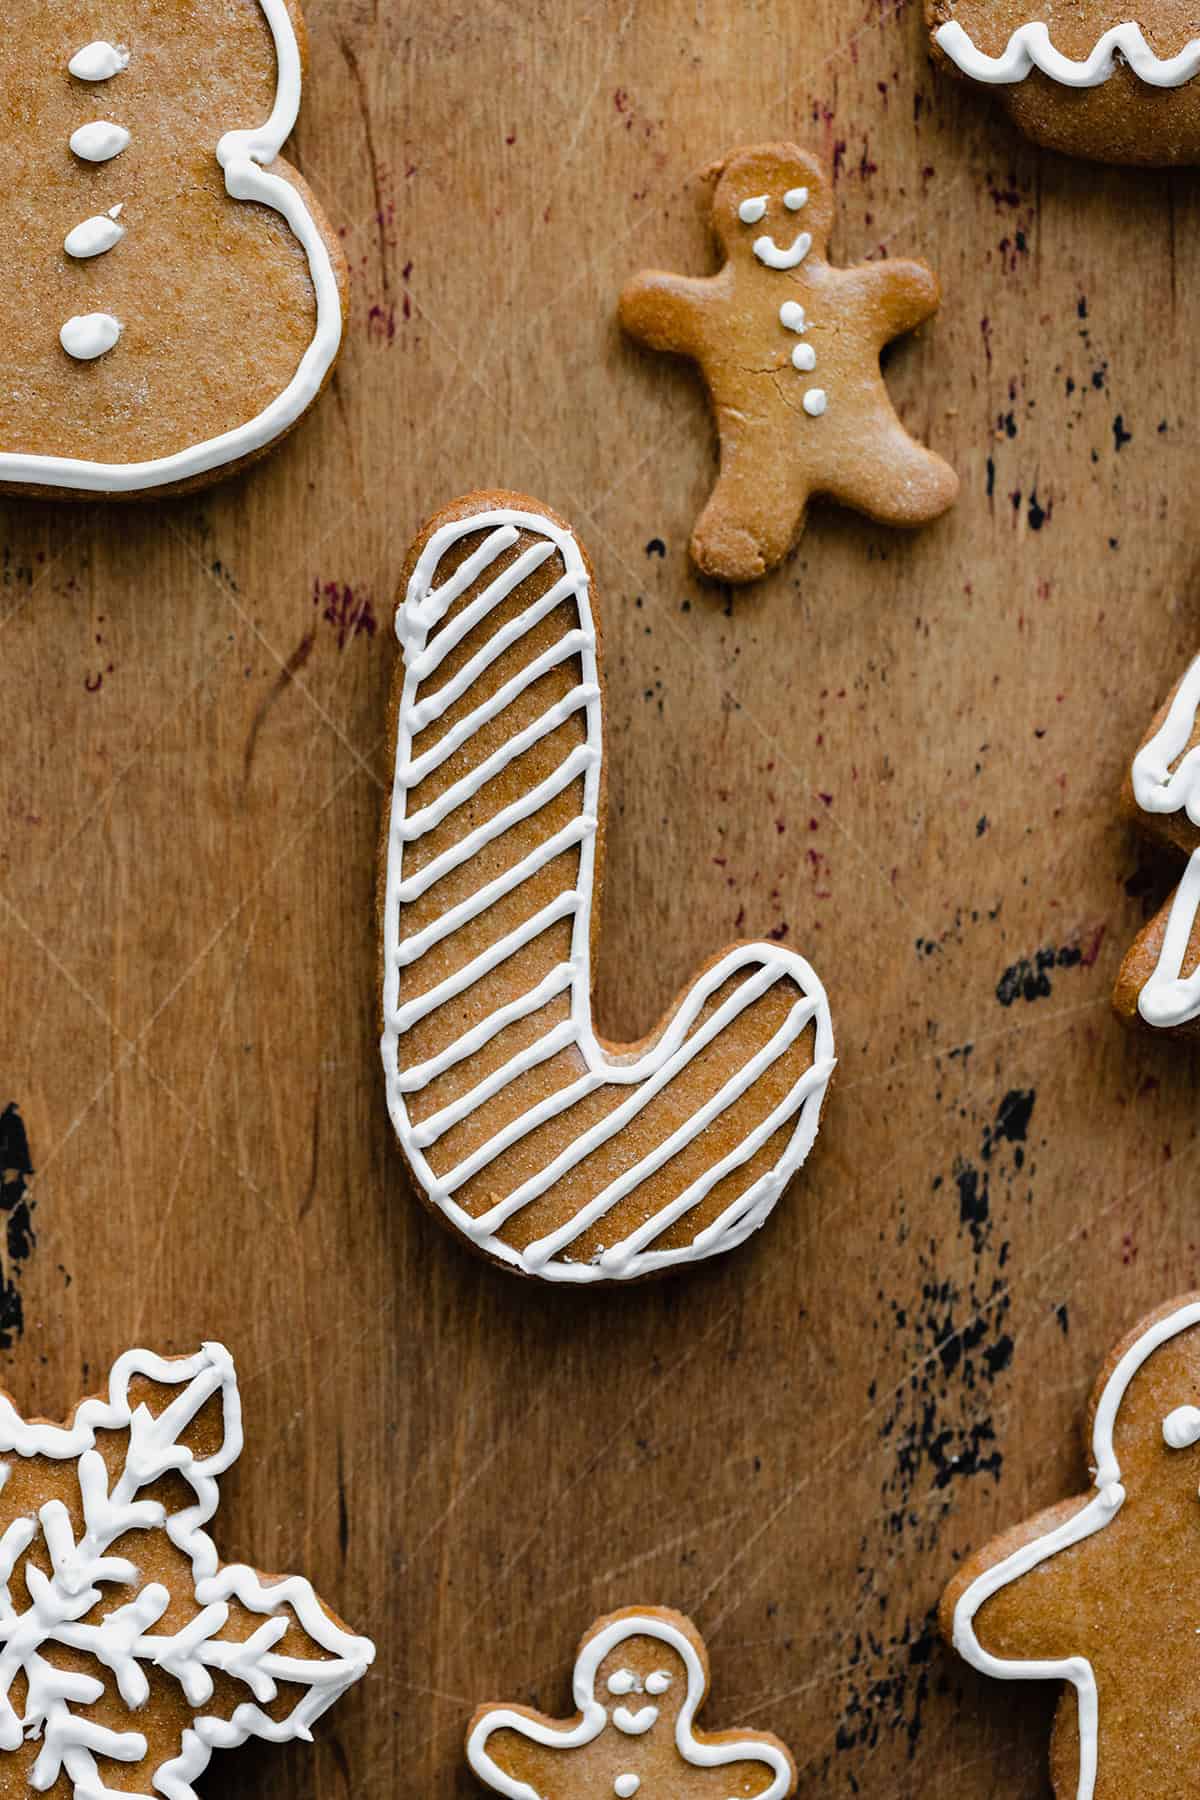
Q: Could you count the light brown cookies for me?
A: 8